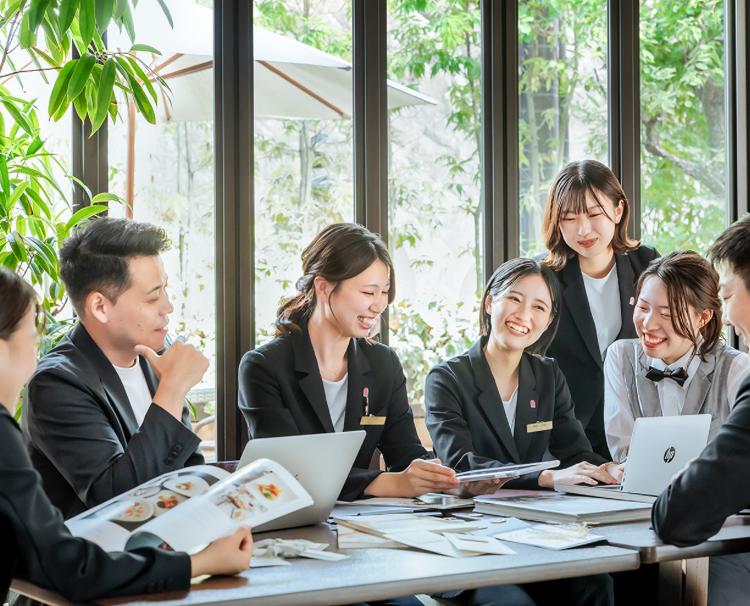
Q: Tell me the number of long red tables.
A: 0